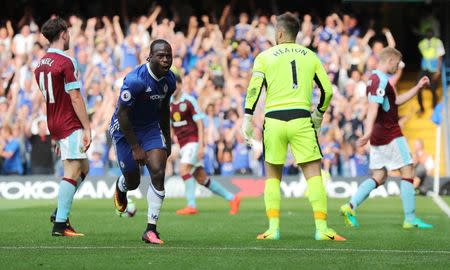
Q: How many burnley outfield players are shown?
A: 3